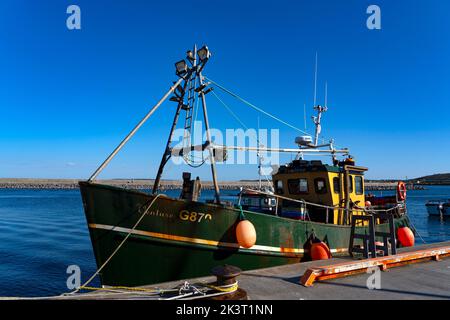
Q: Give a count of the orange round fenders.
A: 3